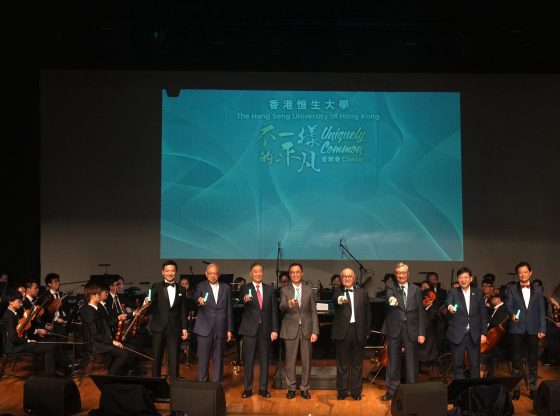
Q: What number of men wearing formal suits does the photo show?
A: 8